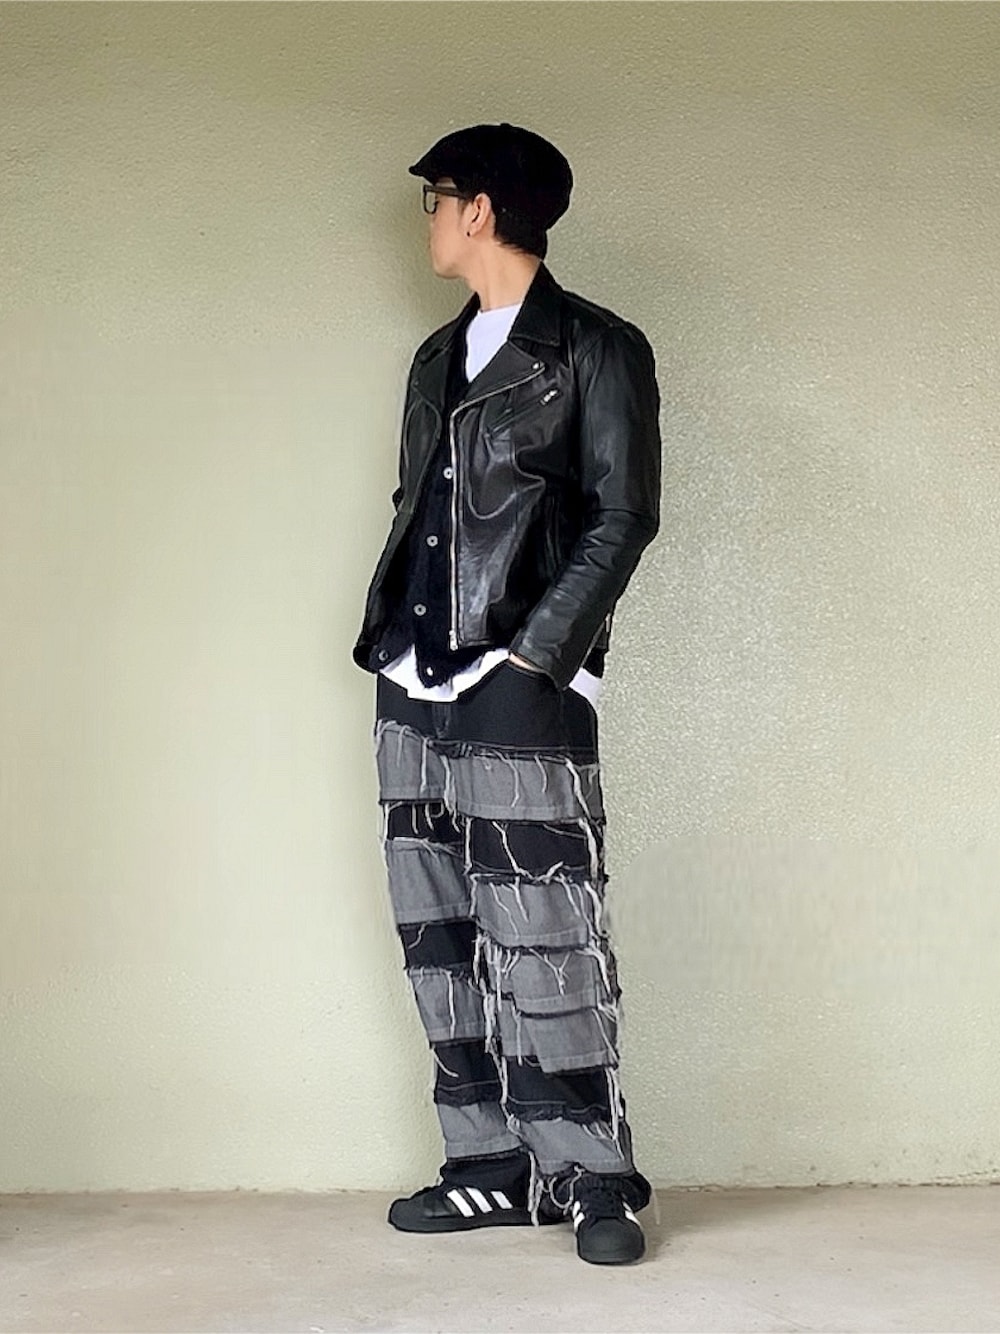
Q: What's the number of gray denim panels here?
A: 9